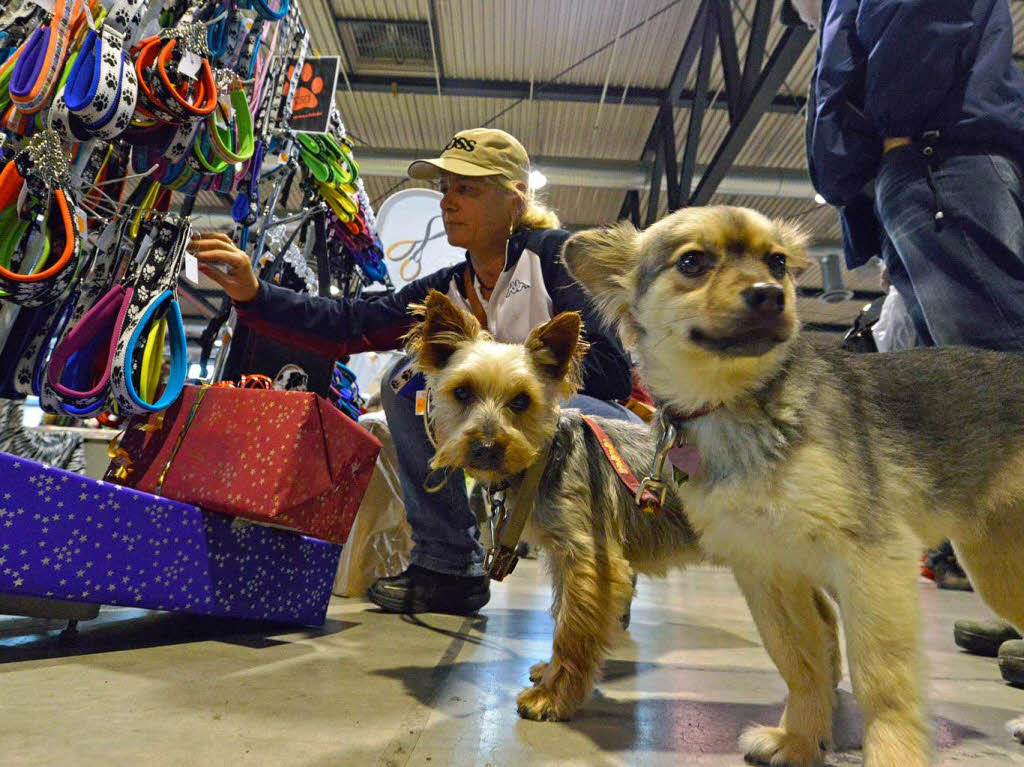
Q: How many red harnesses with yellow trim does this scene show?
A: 1